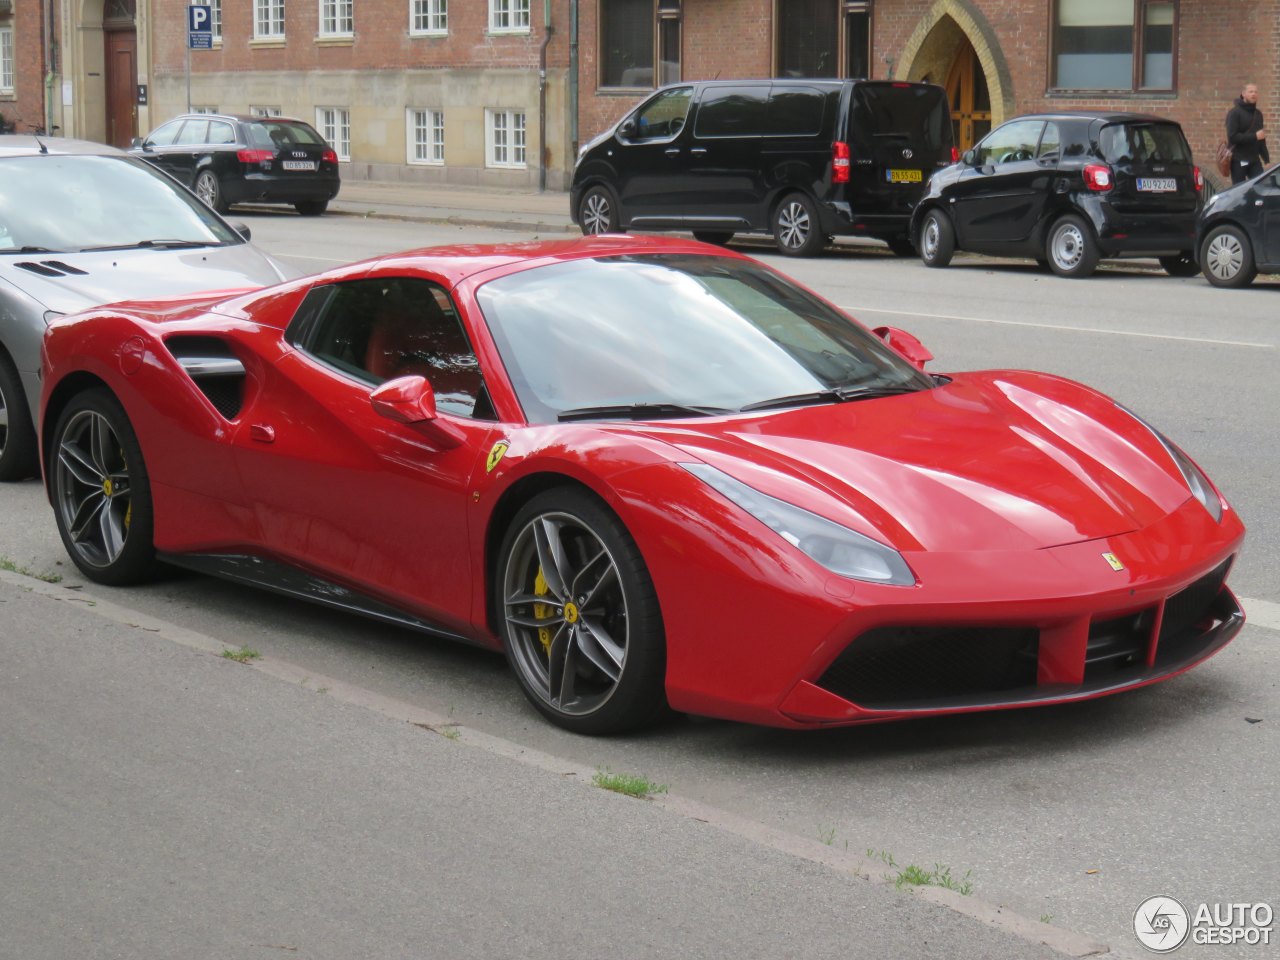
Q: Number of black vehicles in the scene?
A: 4